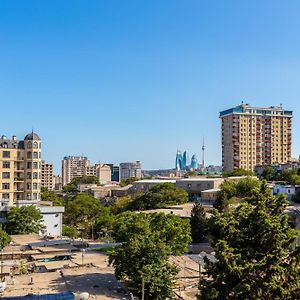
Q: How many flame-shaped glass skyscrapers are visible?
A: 3